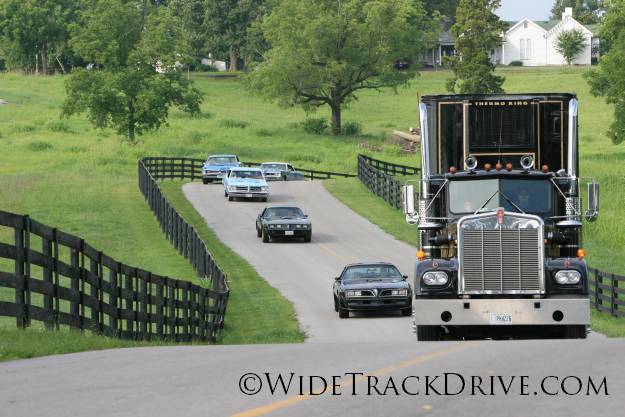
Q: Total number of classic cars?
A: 5